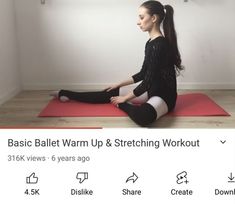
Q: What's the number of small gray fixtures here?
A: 2